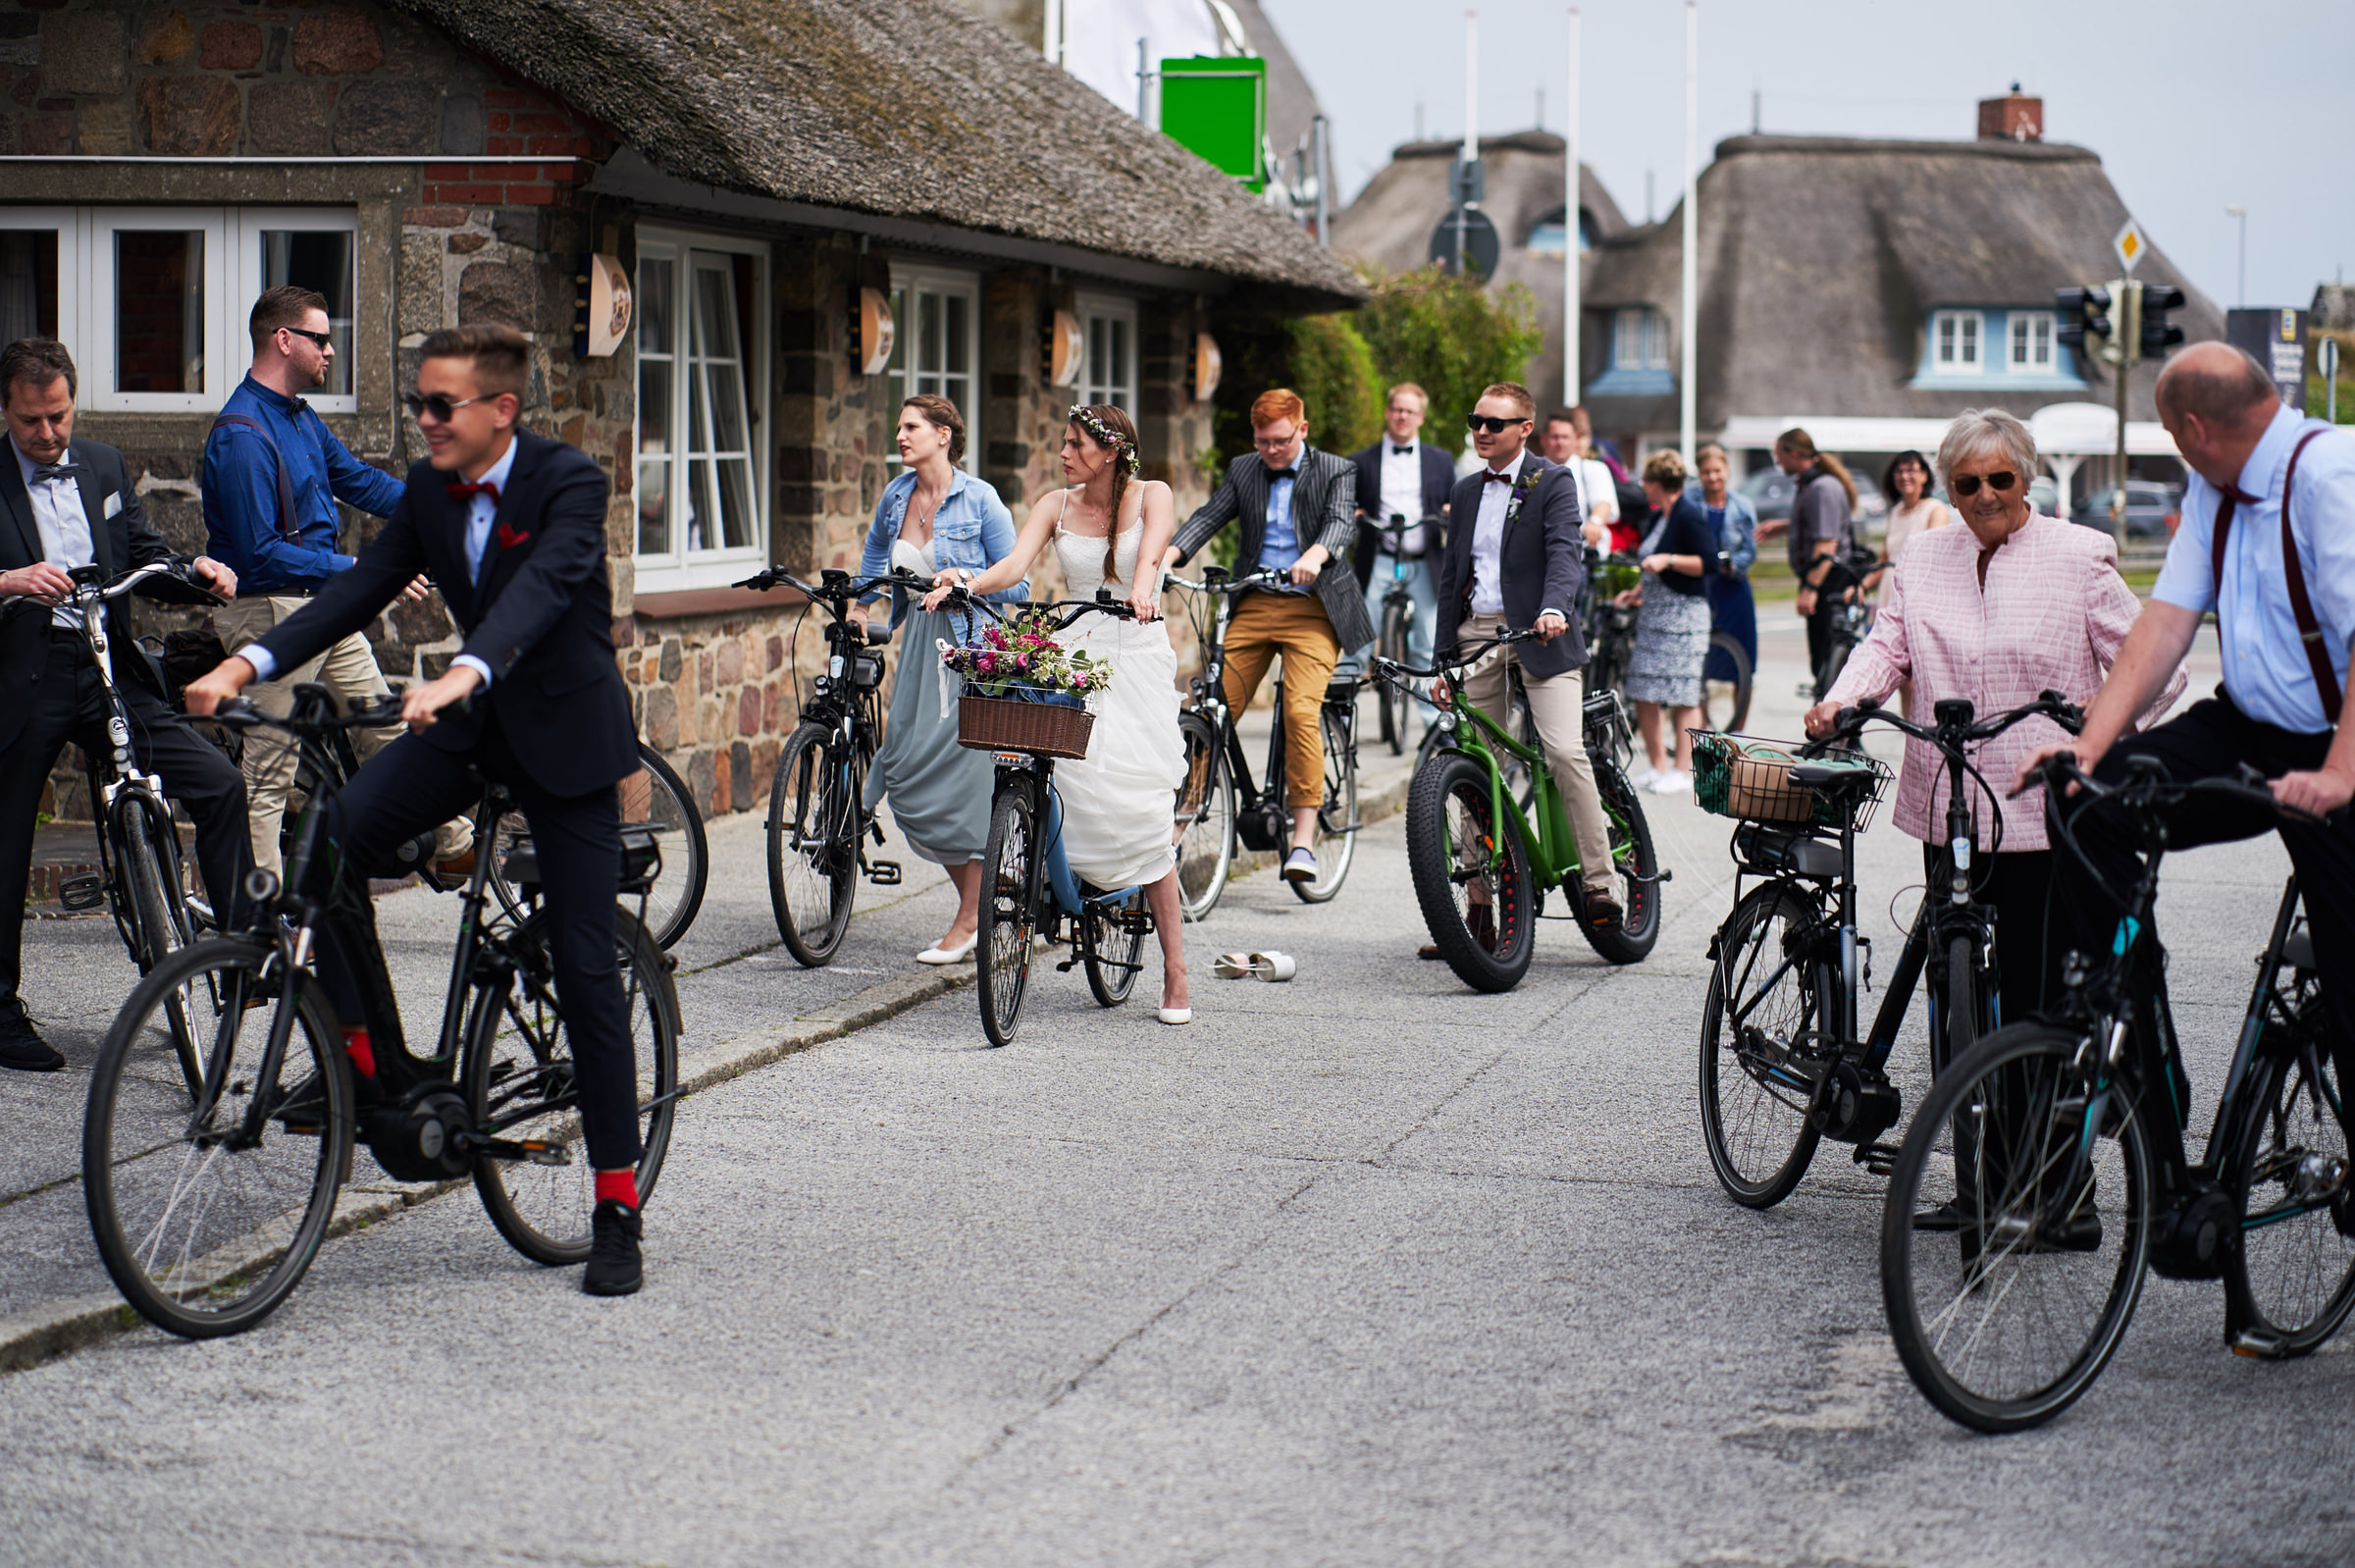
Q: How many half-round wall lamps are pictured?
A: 4